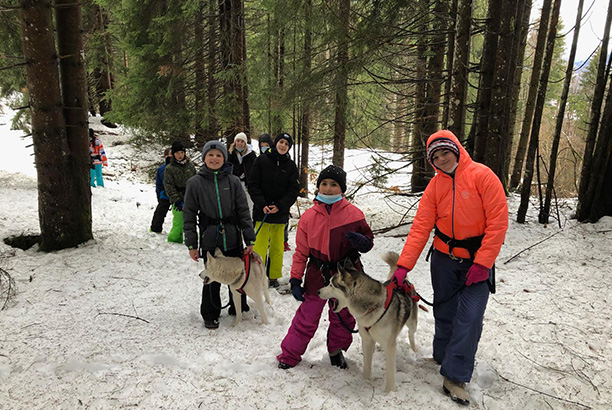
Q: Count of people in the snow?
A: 9